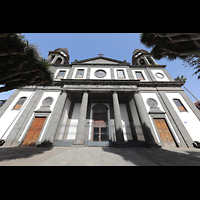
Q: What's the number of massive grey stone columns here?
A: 4